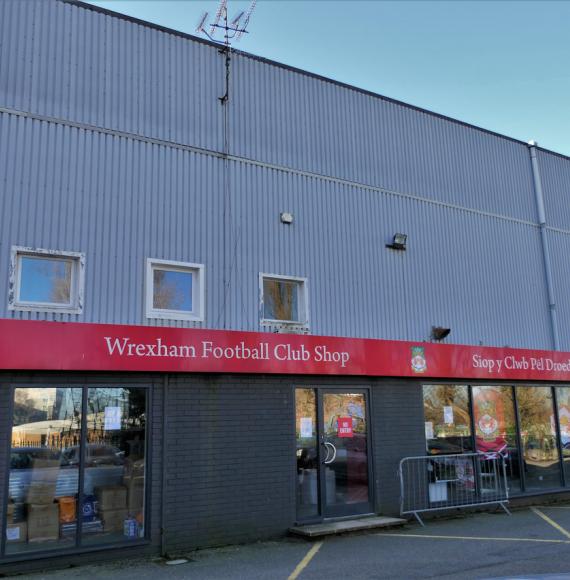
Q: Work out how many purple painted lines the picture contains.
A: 0